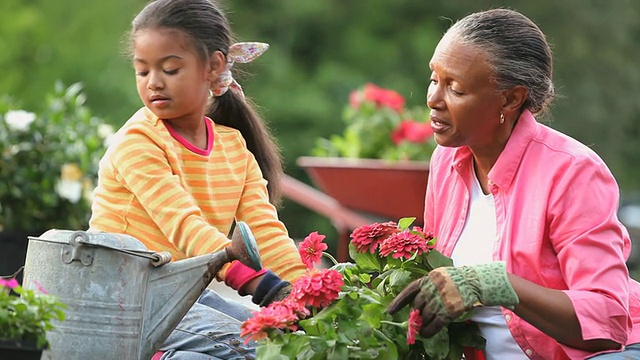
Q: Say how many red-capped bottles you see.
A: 0